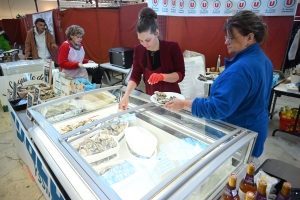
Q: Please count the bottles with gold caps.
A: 5